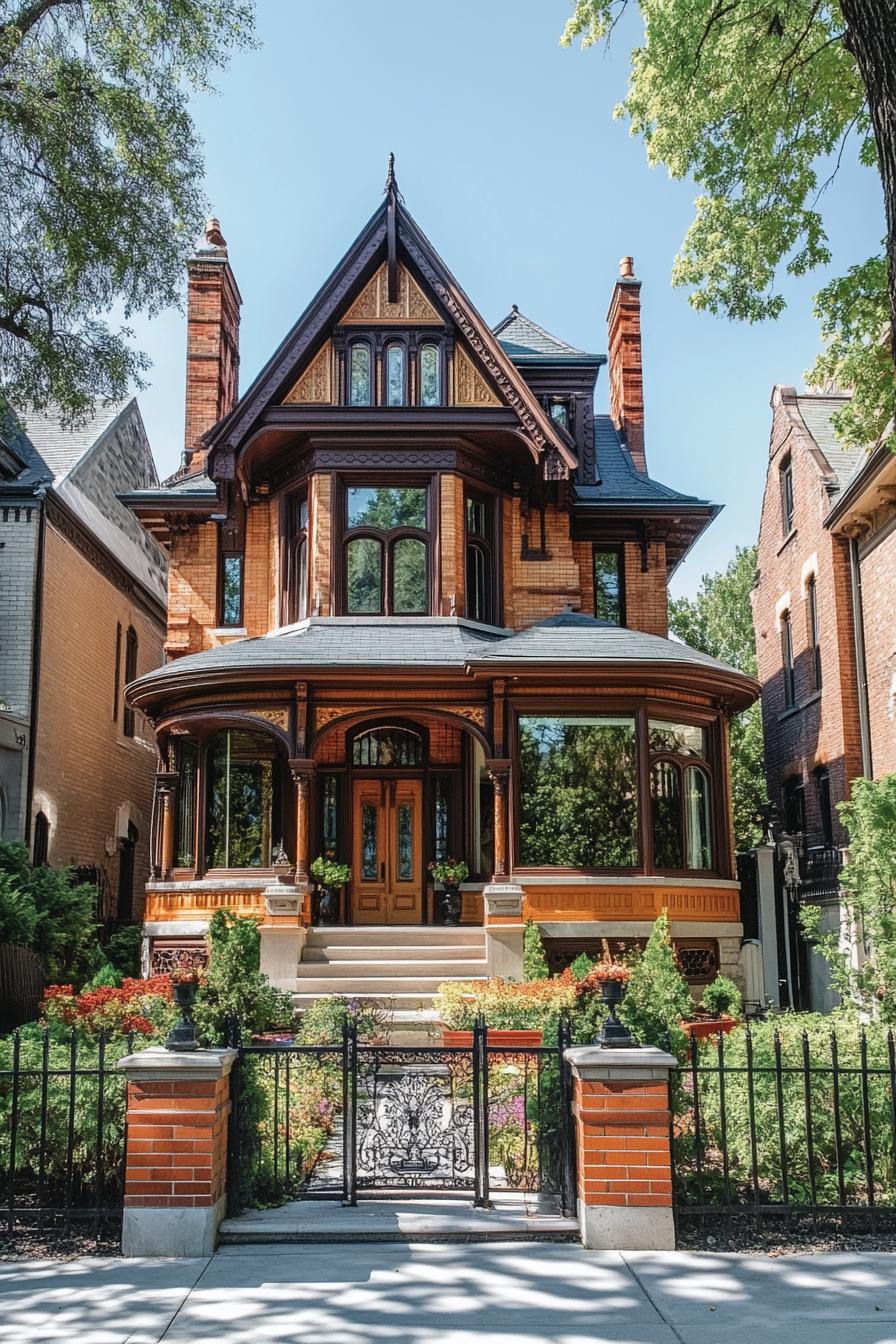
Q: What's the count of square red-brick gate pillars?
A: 2